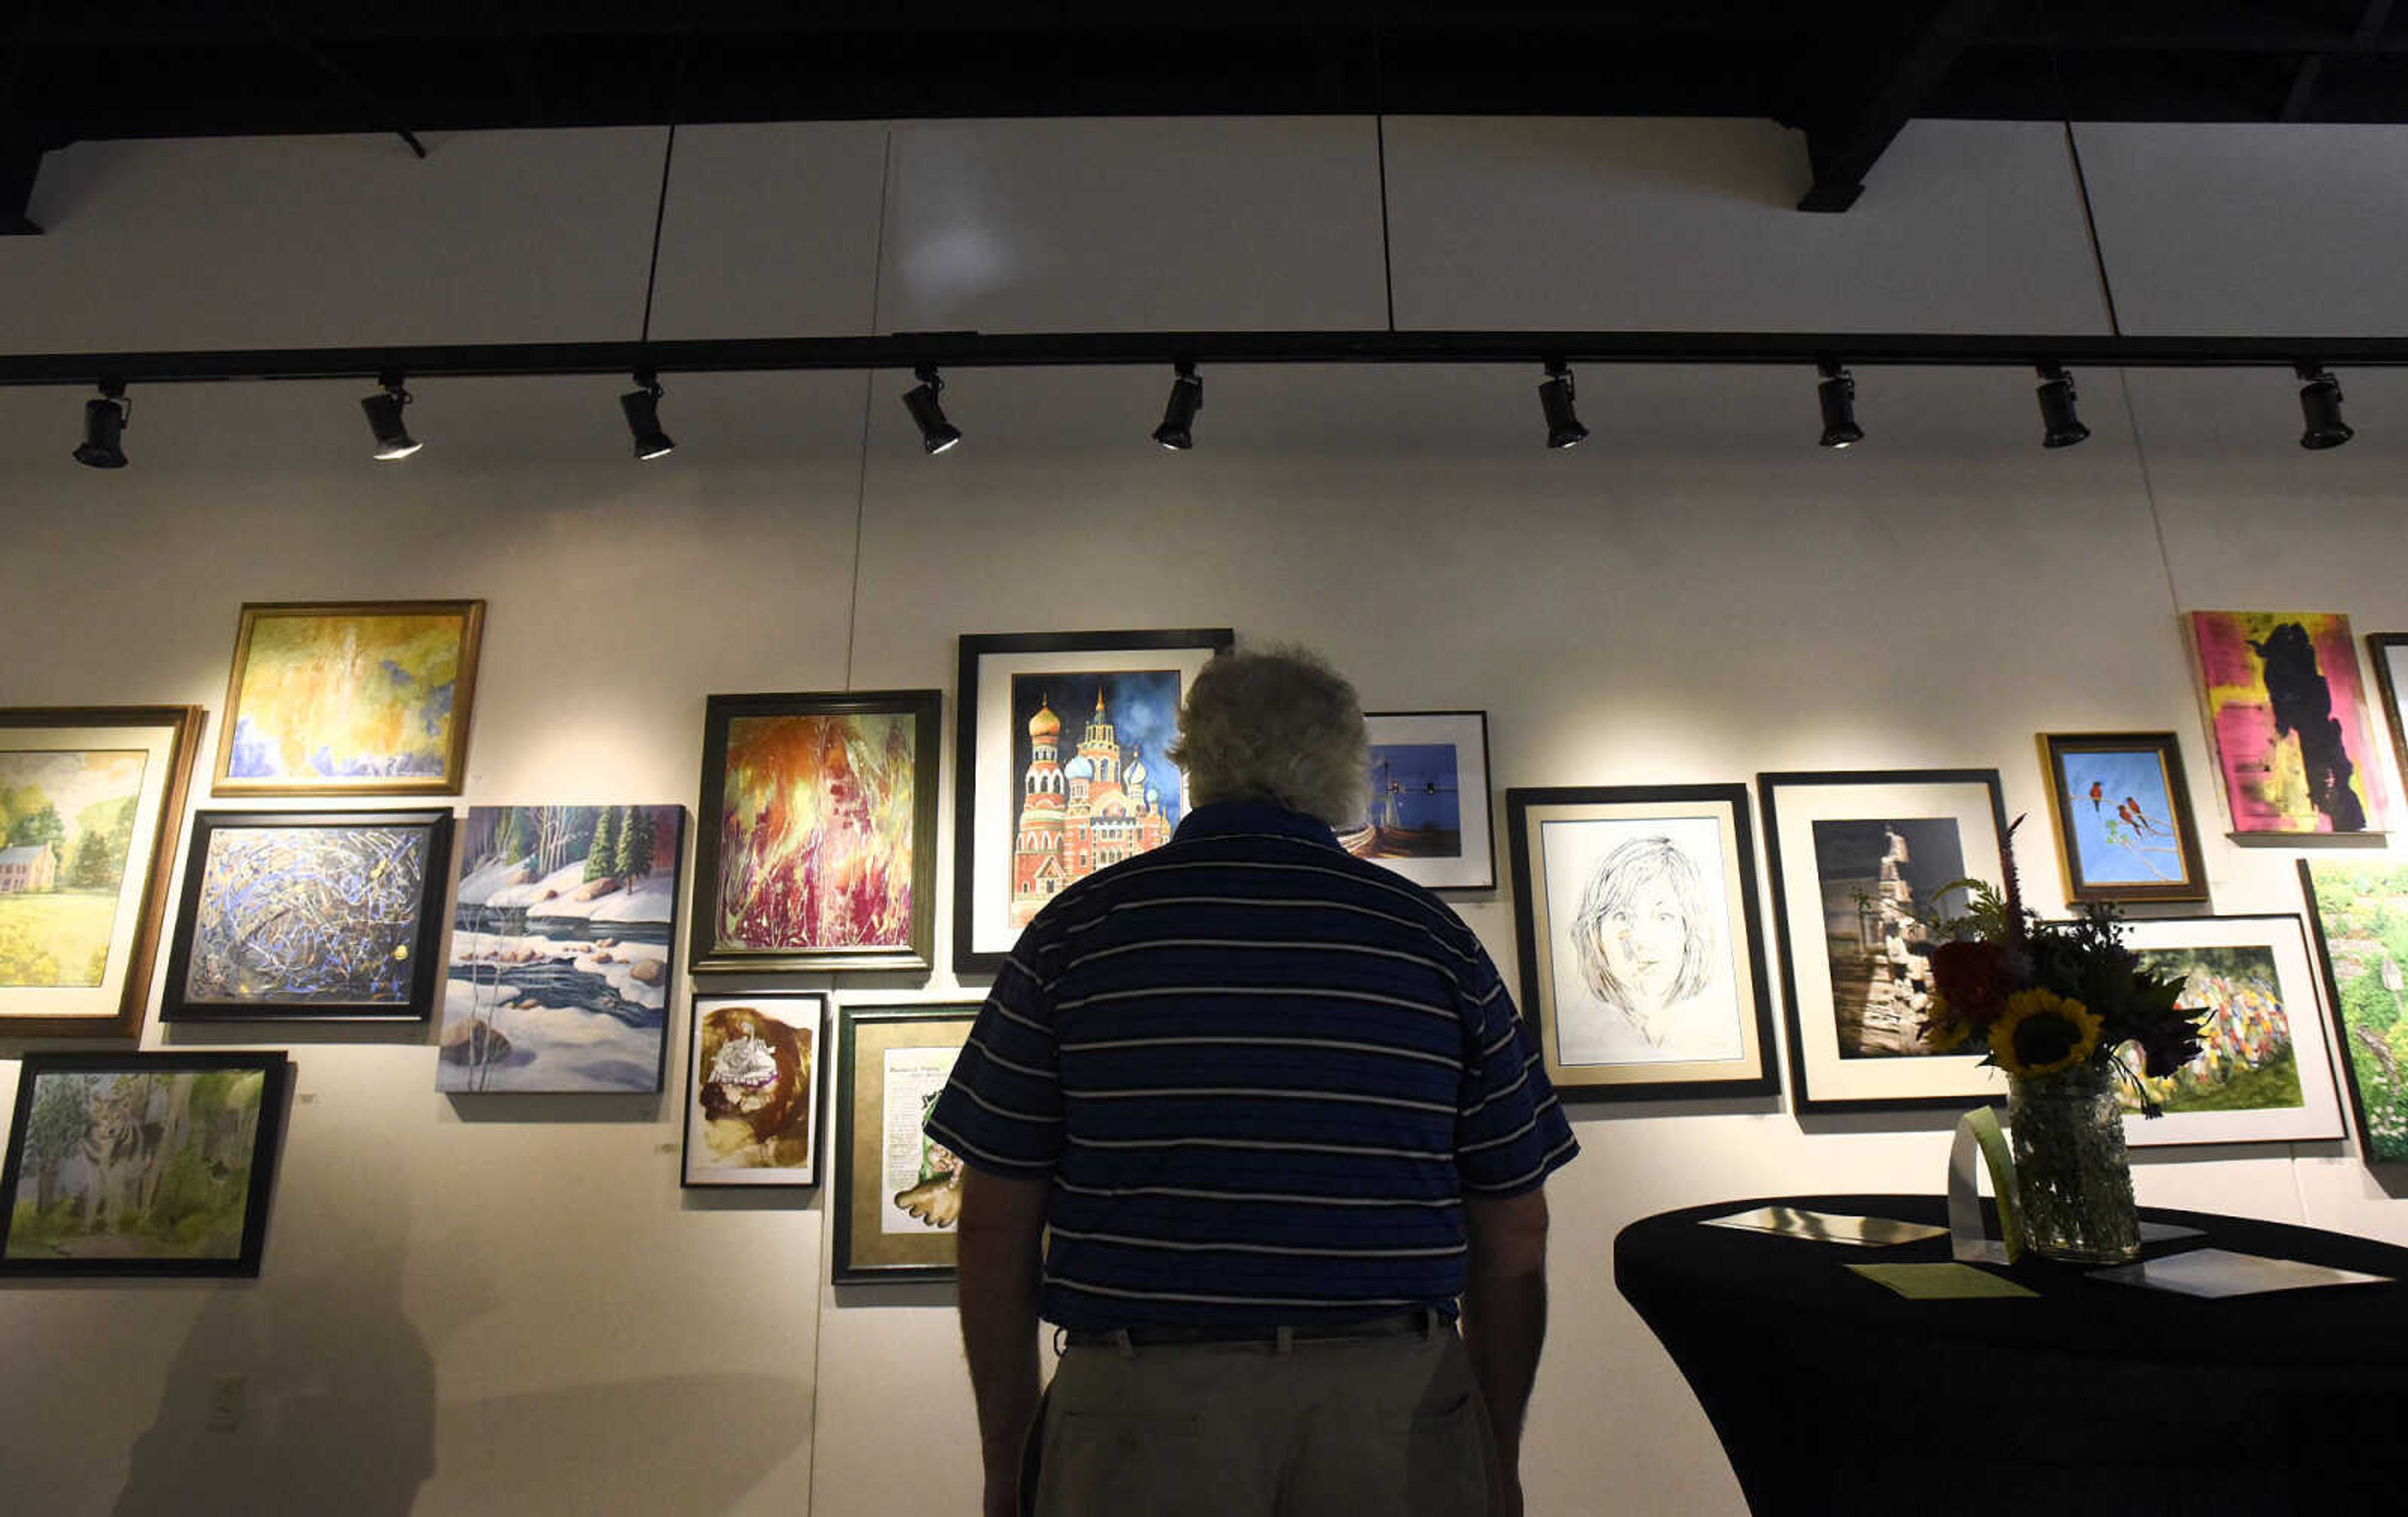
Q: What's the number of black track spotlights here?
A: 9